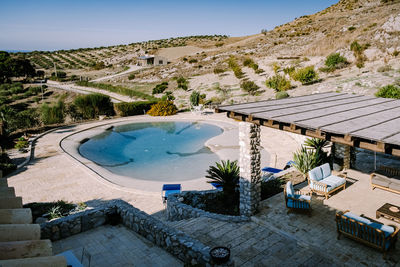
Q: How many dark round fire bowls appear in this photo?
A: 1